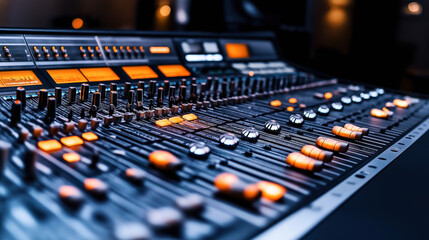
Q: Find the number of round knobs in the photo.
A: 13